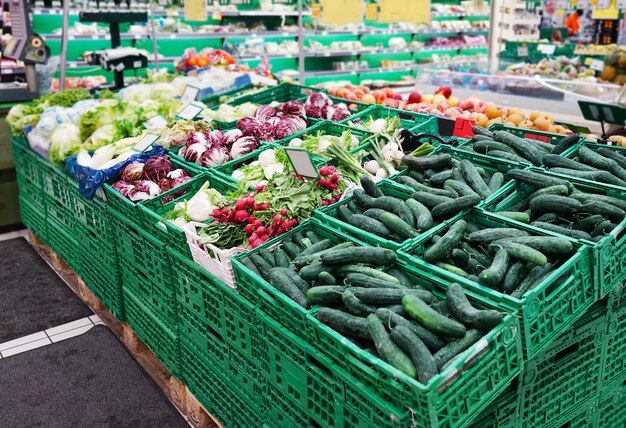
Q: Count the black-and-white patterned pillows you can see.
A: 0